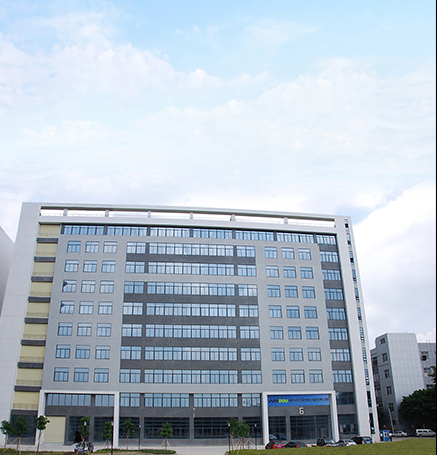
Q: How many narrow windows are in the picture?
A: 11